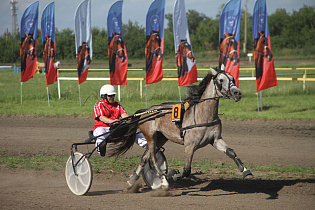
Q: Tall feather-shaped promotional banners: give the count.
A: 8